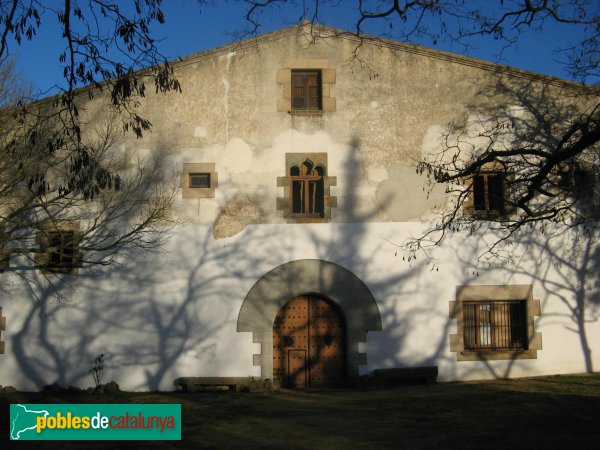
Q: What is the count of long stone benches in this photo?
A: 2